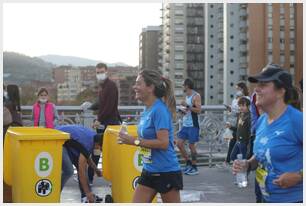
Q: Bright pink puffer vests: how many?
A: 1